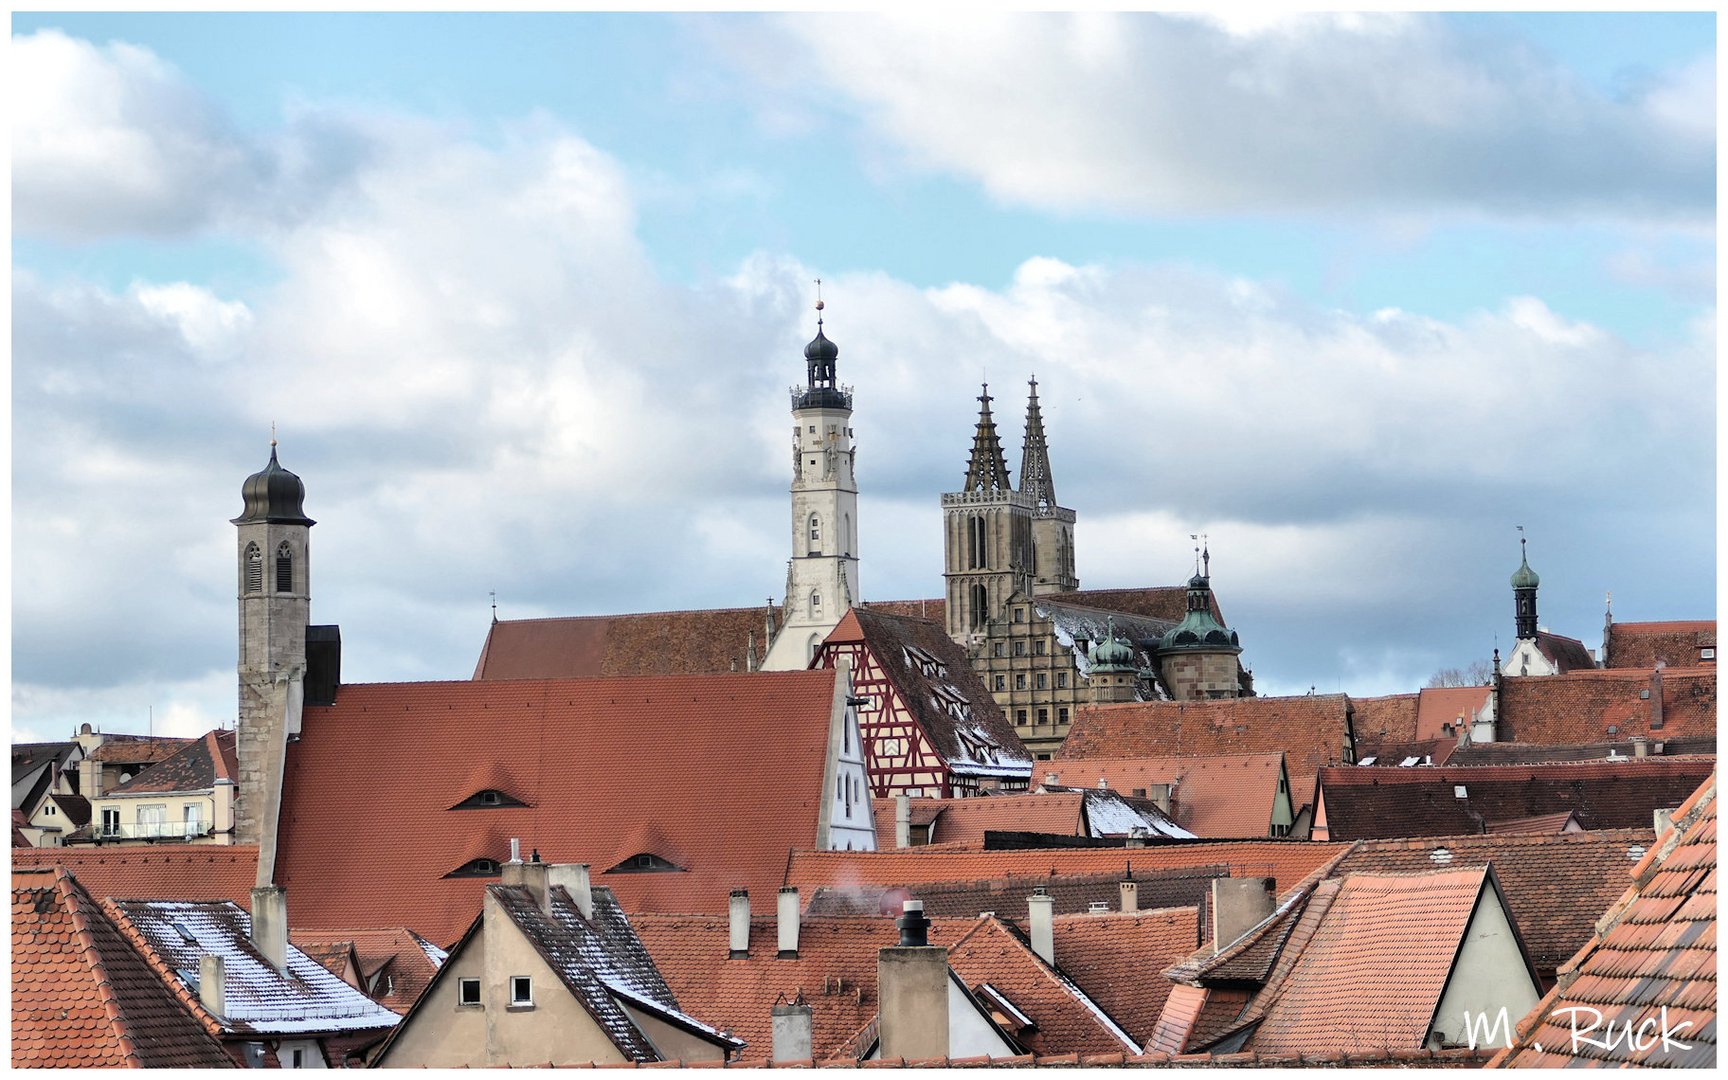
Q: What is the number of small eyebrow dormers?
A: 3